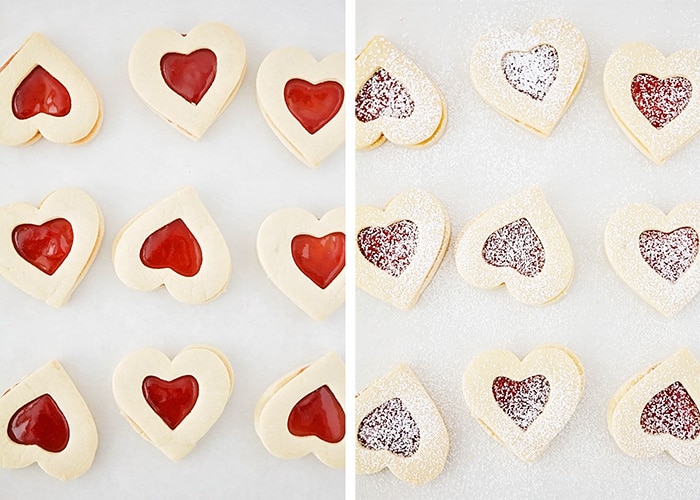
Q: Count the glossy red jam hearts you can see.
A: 9